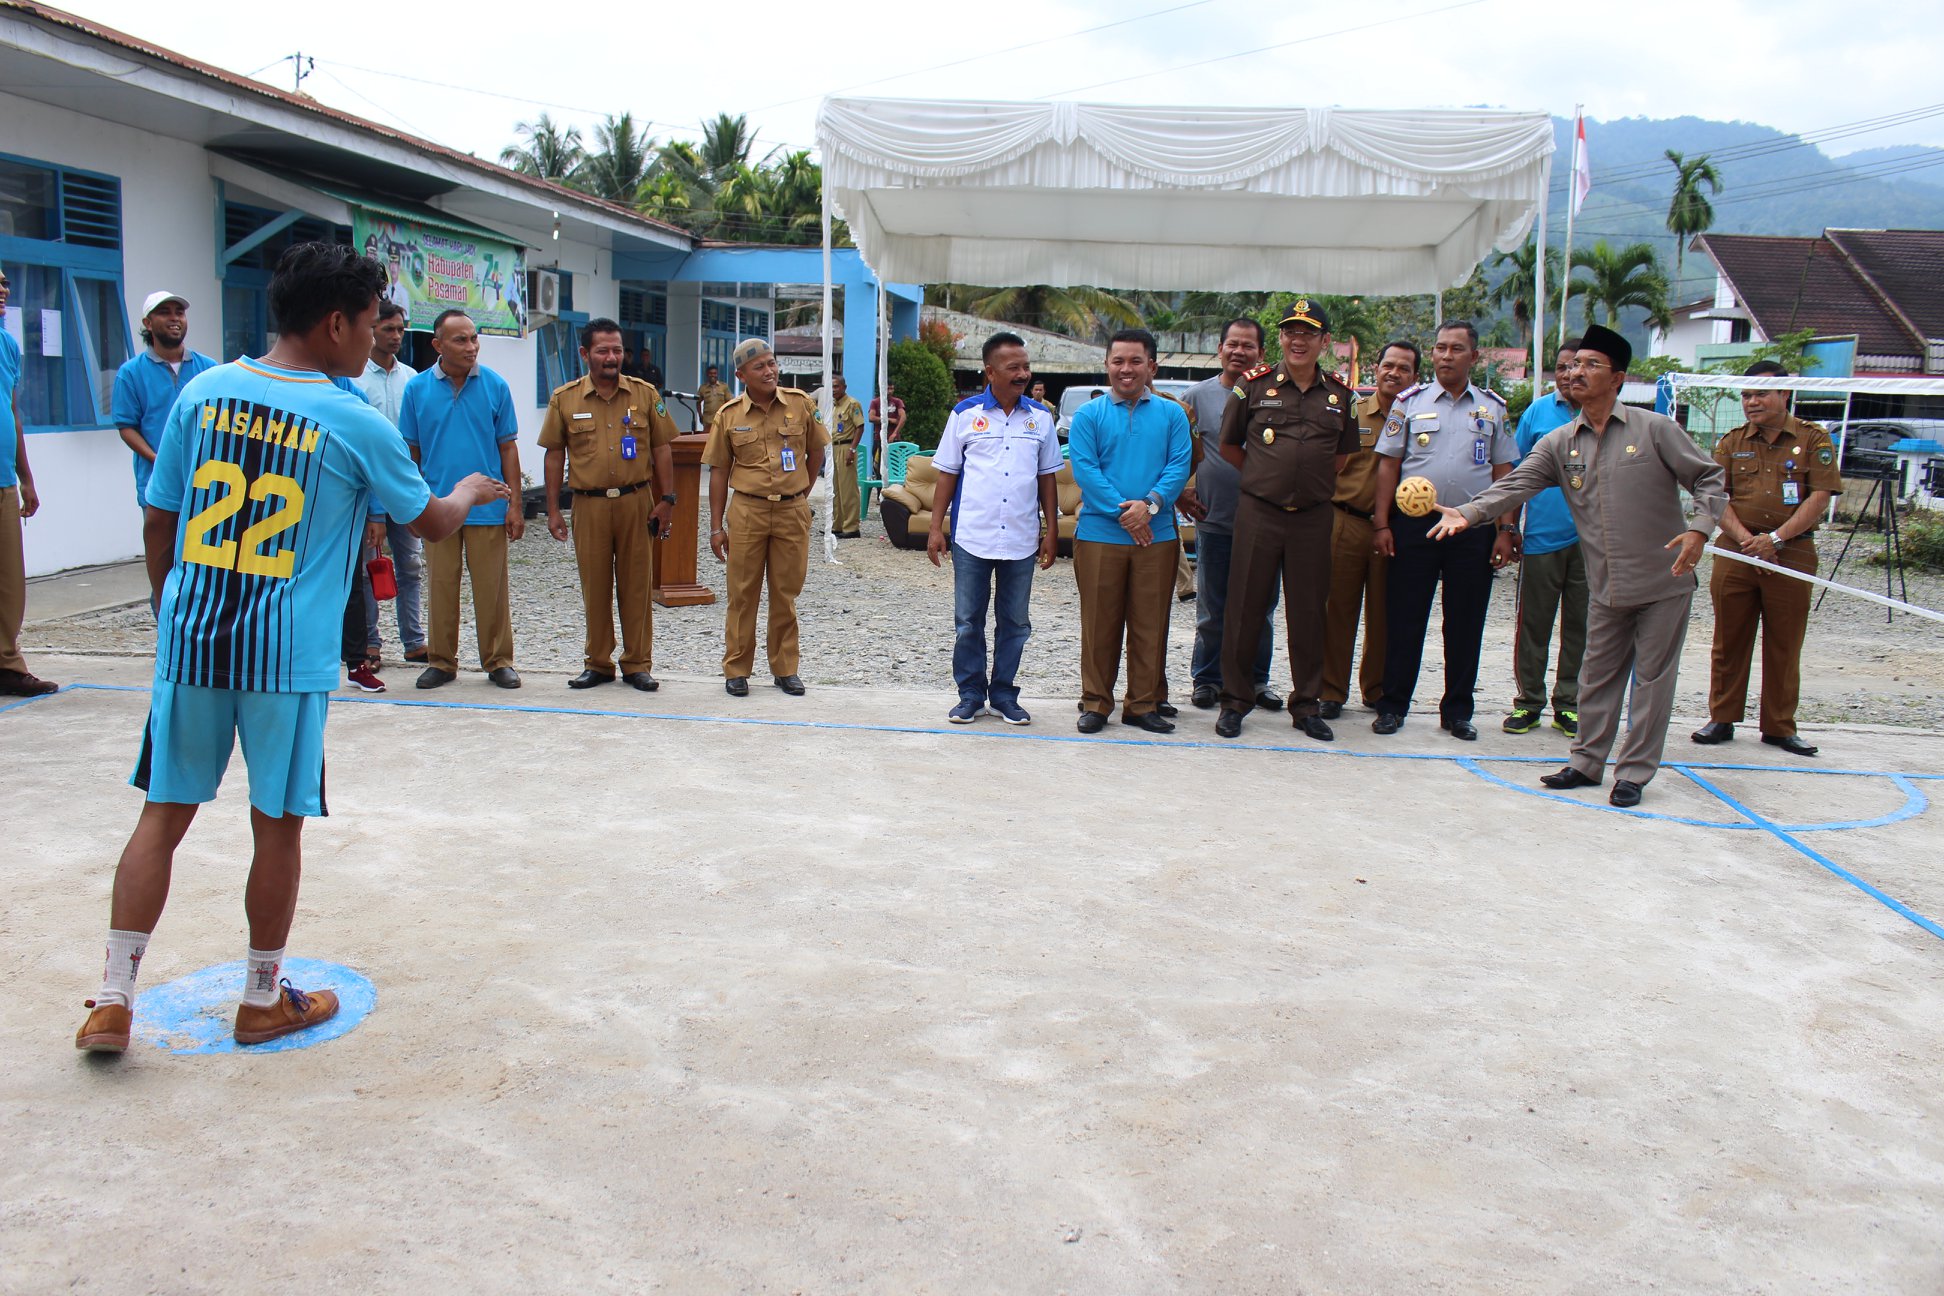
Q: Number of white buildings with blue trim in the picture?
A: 1